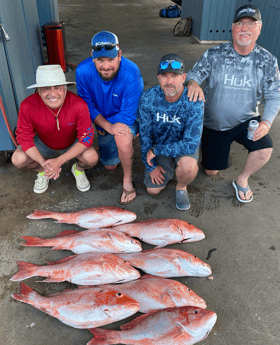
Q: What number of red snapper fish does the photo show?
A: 8